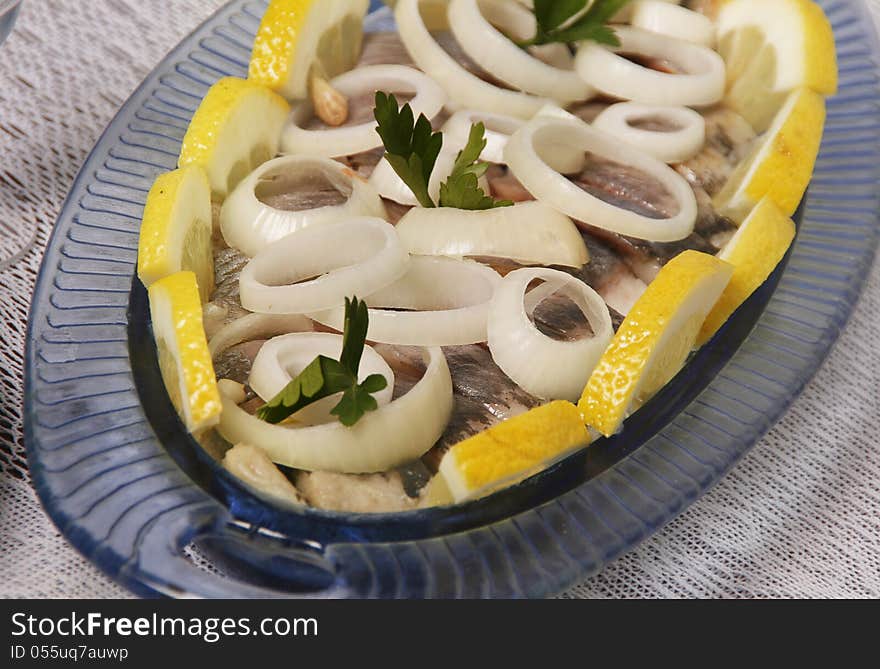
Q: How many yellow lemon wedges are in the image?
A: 9